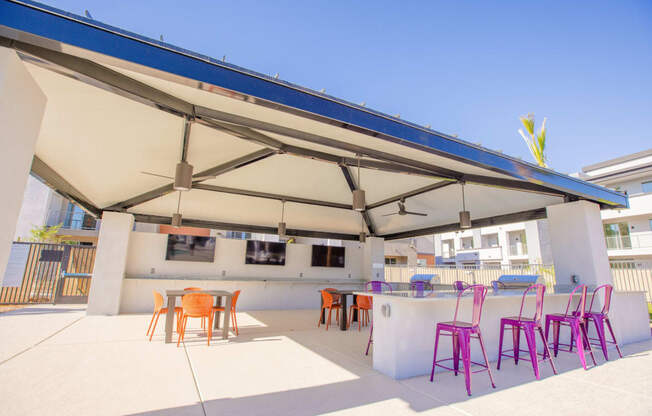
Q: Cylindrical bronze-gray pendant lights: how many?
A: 6